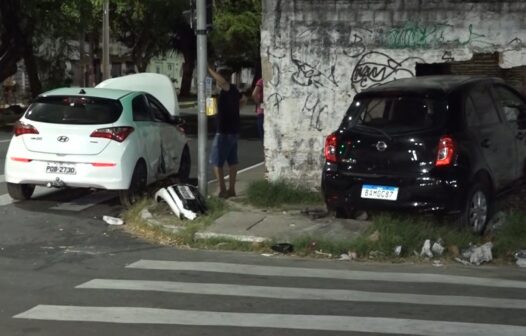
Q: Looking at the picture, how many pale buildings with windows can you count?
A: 1